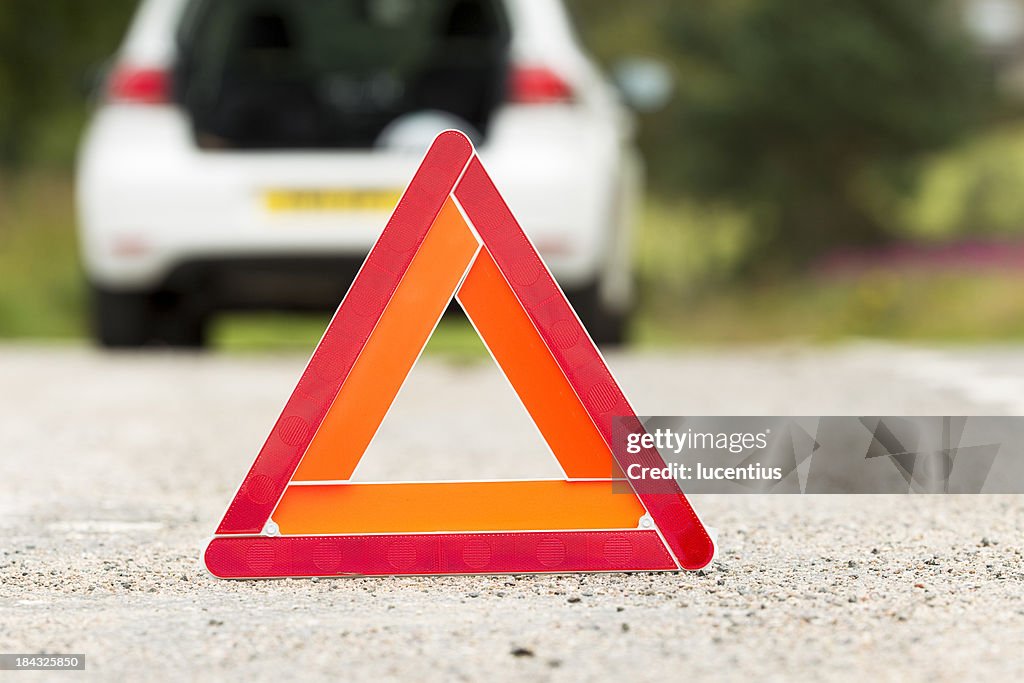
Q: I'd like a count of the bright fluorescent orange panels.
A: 3